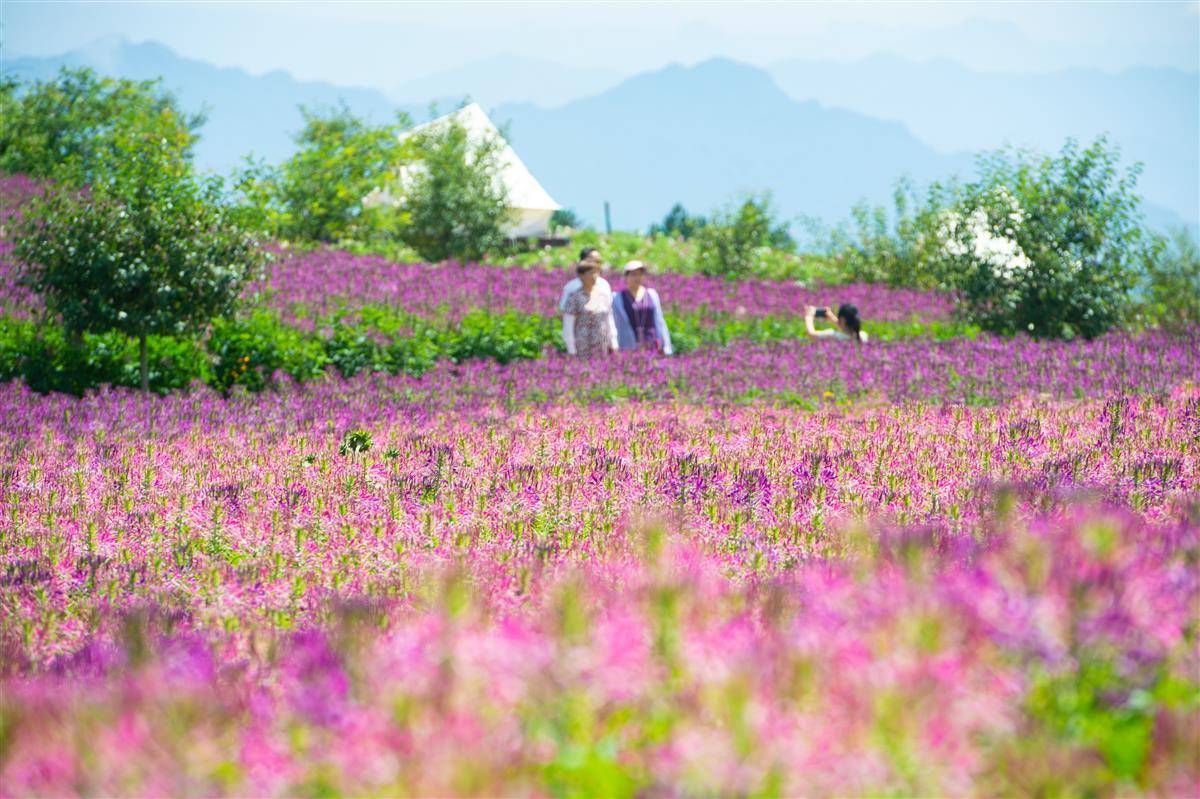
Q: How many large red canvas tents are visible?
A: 0